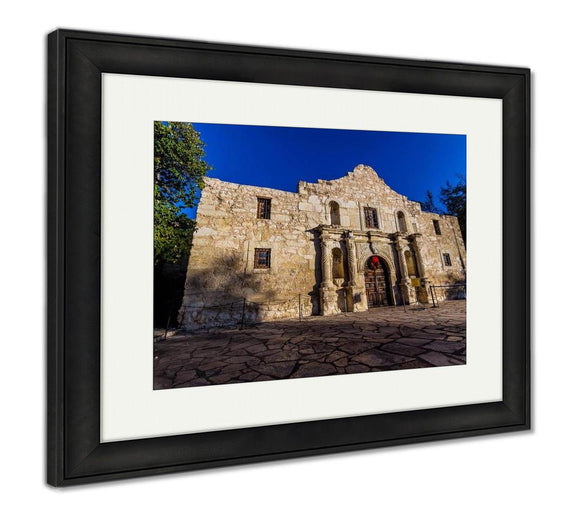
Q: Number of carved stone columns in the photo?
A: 4